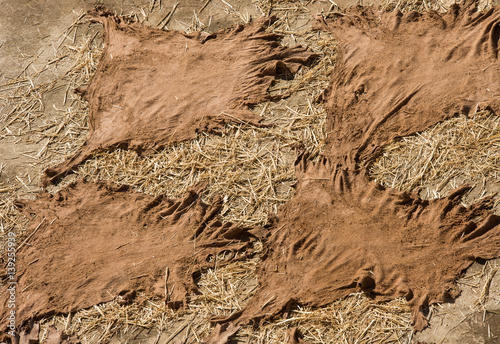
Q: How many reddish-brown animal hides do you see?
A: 4